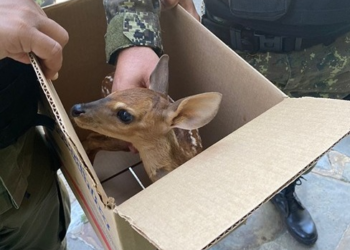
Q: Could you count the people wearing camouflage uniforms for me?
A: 2